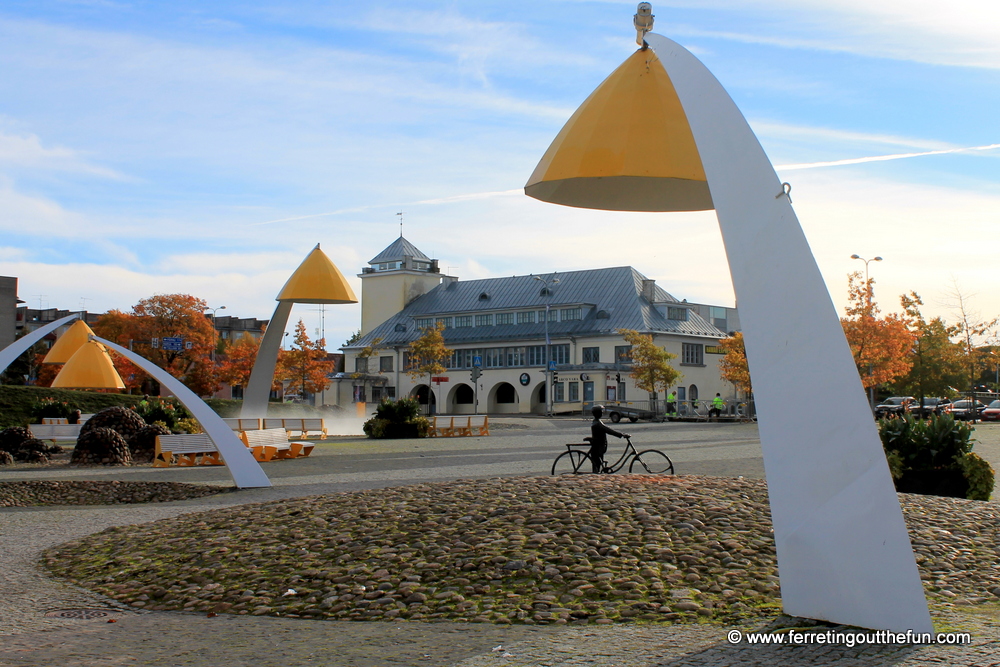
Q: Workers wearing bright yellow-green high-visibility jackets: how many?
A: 2